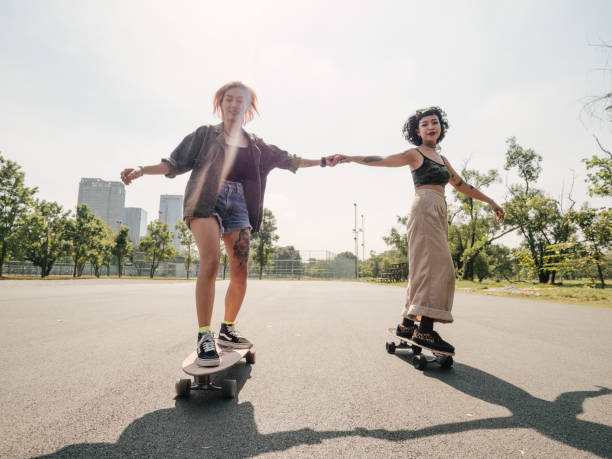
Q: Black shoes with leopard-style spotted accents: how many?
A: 2